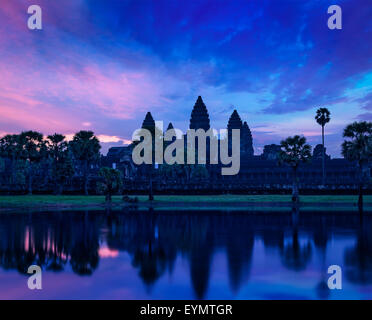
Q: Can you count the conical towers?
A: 5